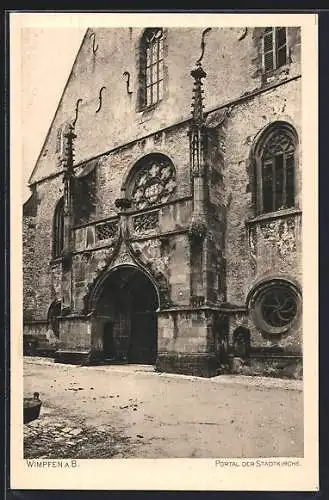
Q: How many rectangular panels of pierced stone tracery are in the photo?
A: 2